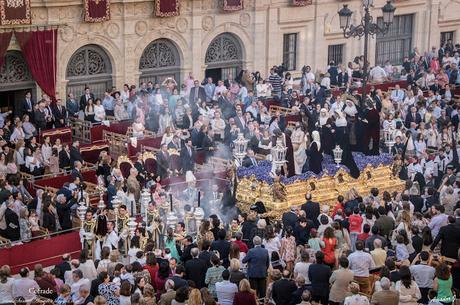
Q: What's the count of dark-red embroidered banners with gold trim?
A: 5